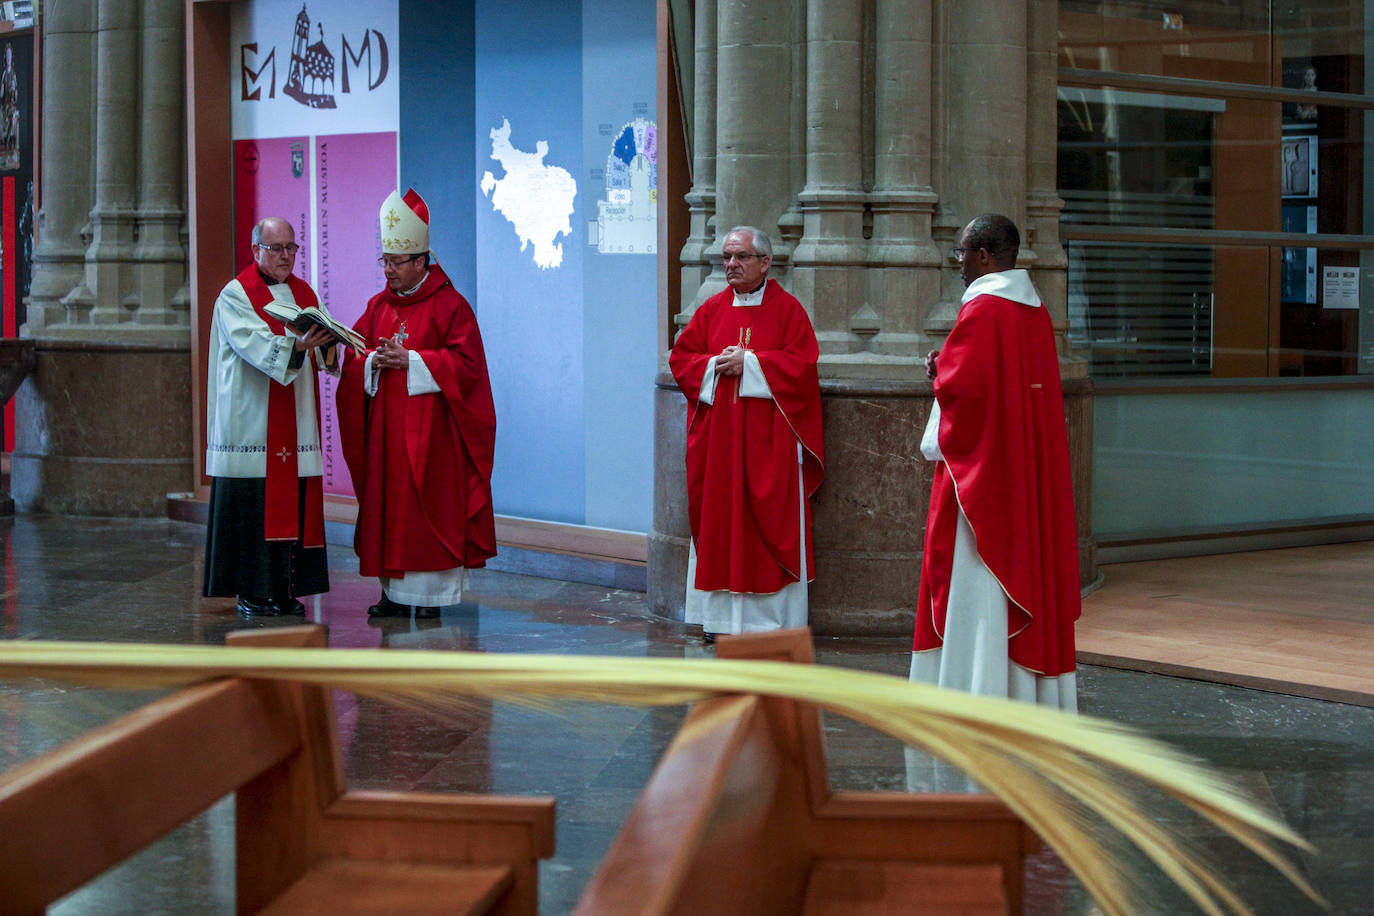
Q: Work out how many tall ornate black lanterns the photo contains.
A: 0